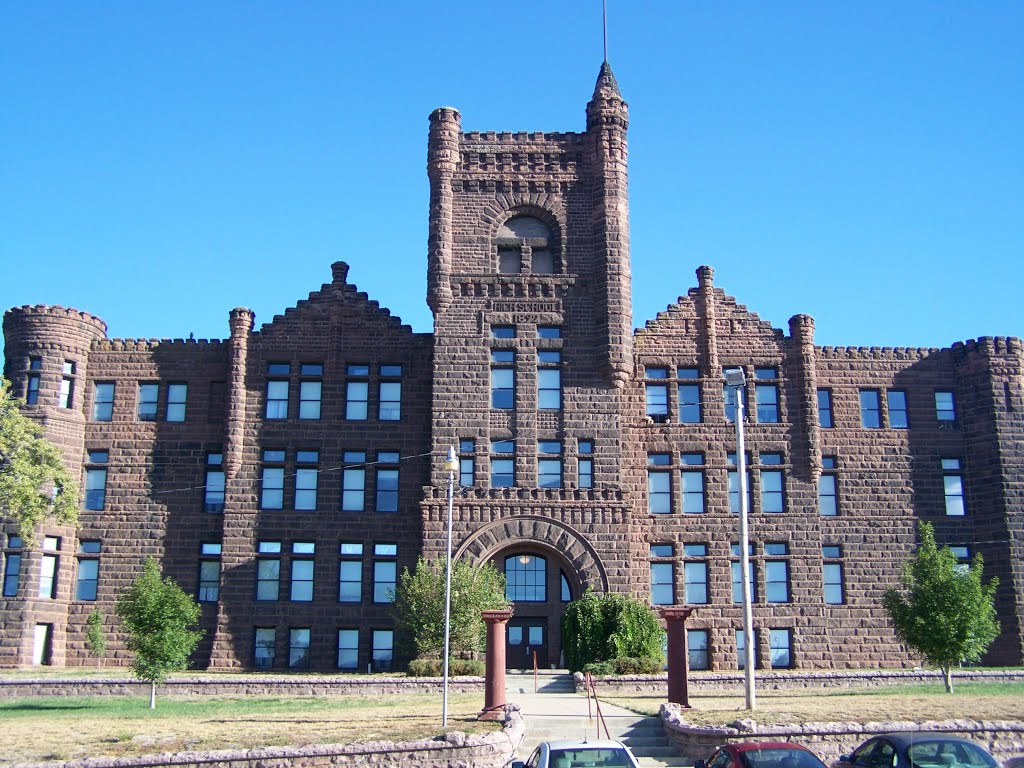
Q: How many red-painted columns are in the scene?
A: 2